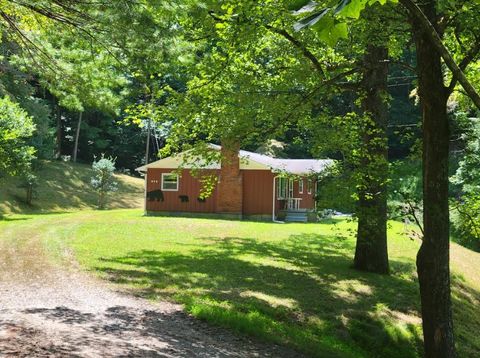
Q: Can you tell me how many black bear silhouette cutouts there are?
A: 3